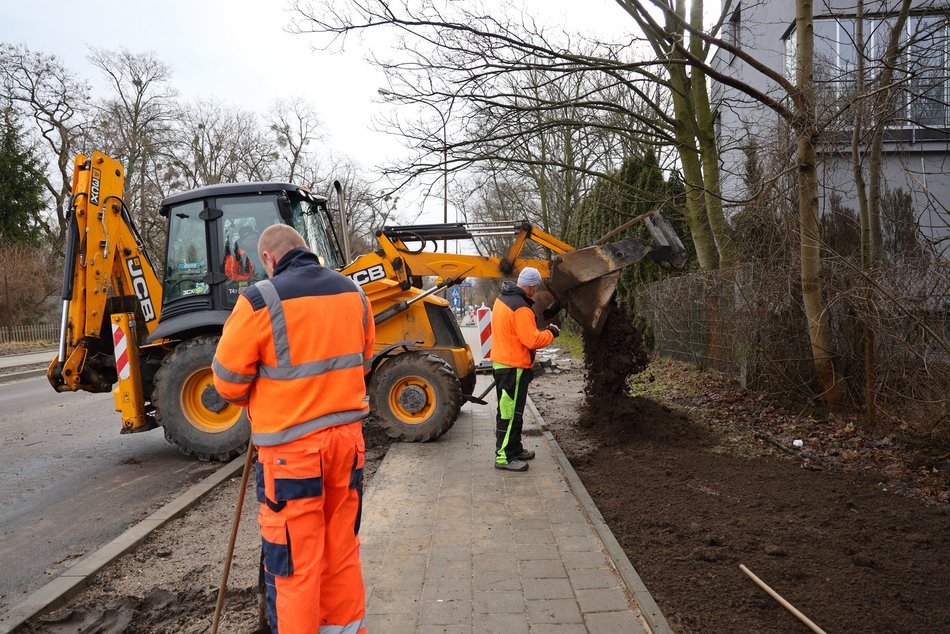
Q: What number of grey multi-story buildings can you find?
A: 1